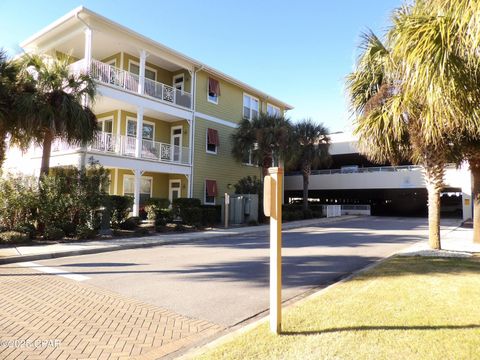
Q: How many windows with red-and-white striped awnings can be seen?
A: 3